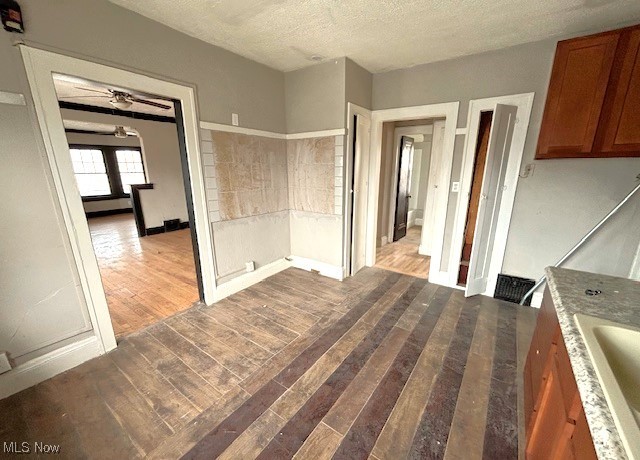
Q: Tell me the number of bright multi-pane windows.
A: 2